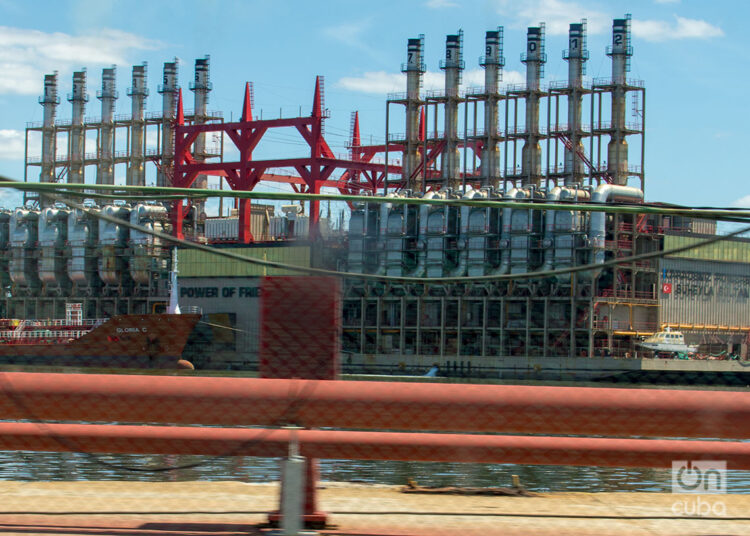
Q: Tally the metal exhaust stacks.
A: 12